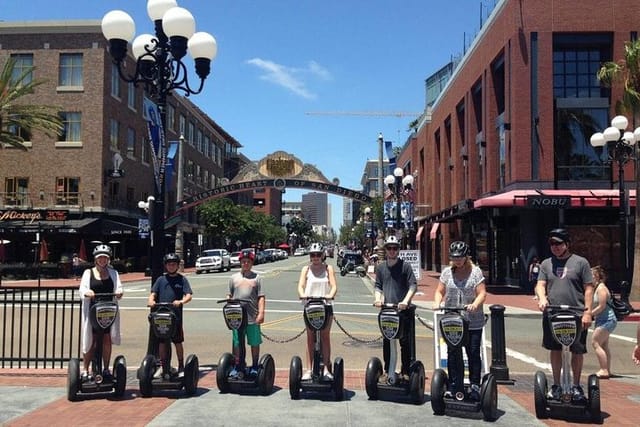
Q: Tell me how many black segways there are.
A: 7